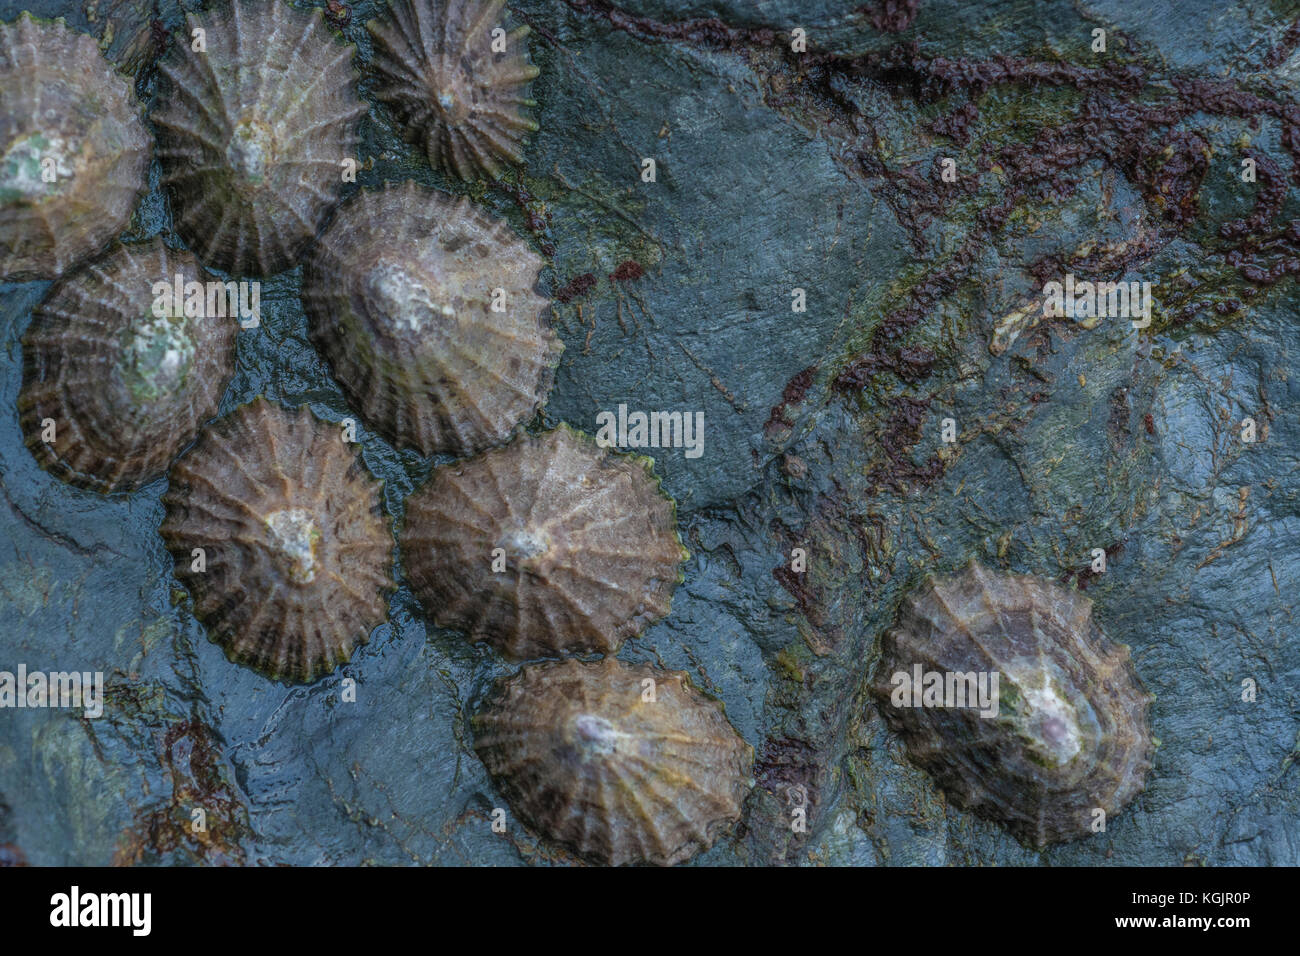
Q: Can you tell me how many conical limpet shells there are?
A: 9